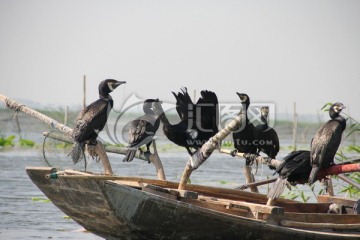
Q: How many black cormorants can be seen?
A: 7